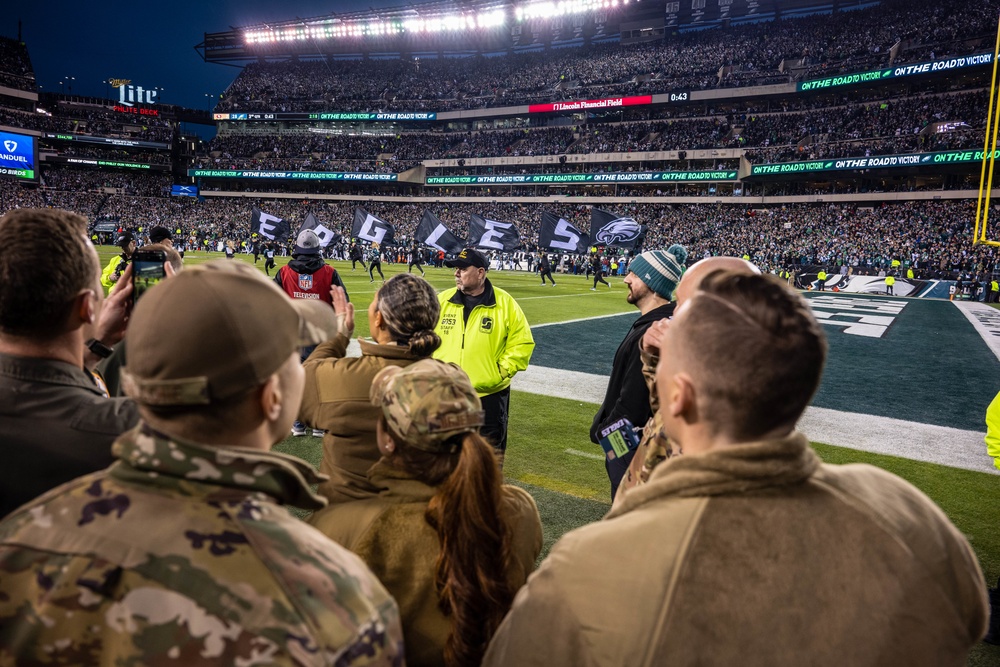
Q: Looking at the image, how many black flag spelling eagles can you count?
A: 6